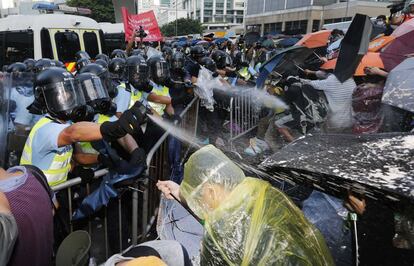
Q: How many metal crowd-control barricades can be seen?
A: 3